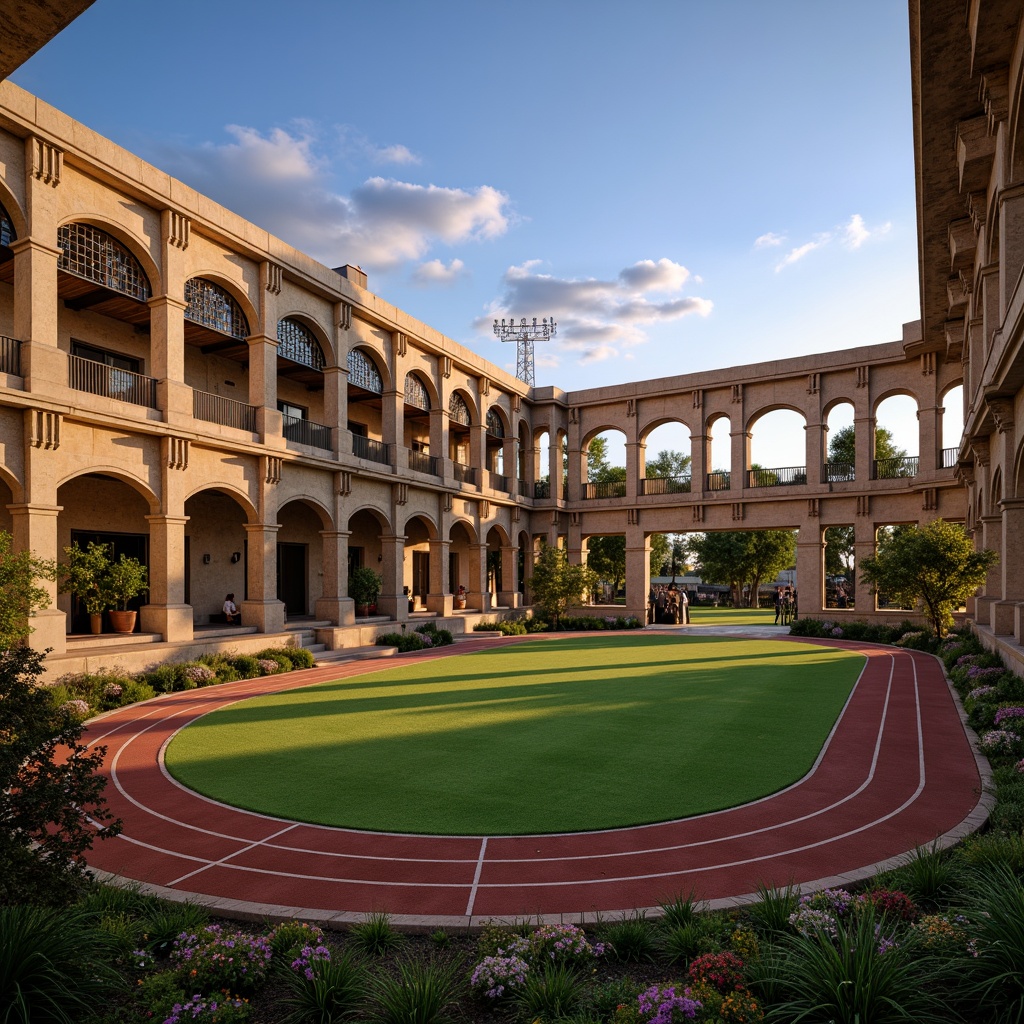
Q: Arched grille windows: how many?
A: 8